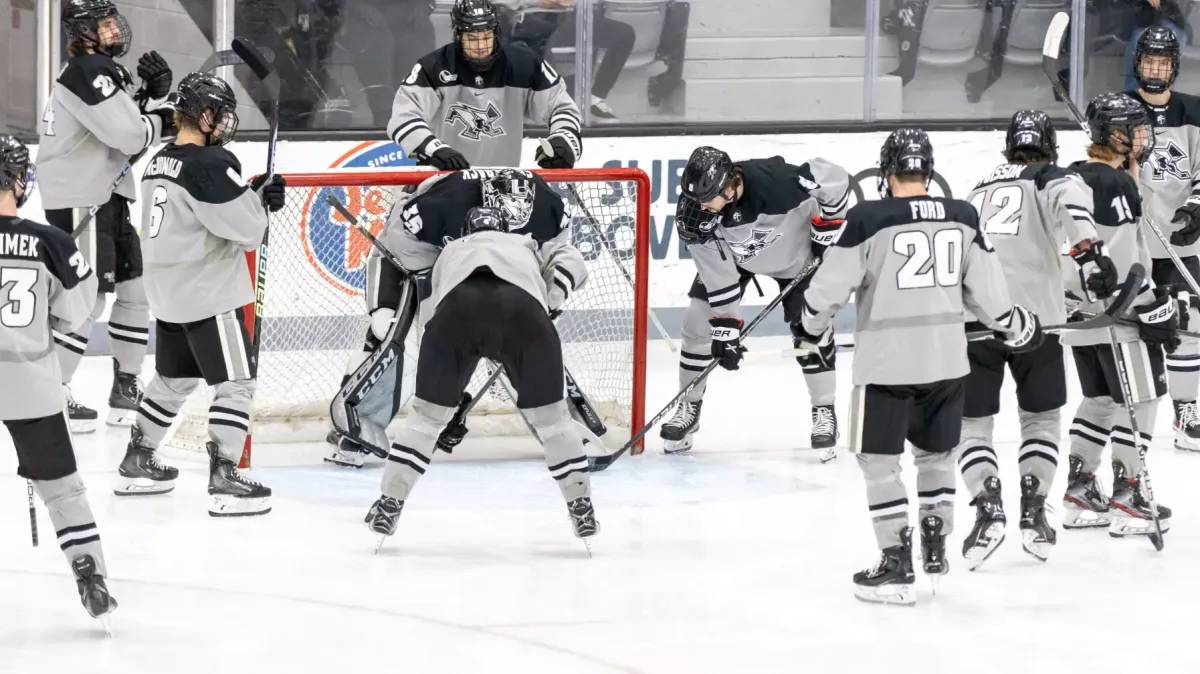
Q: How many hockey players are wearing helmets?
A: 11